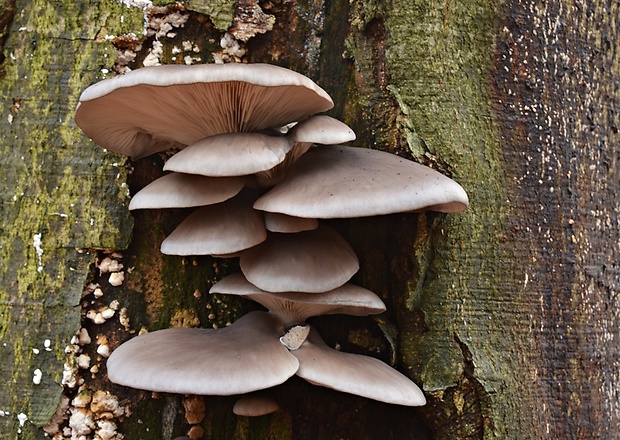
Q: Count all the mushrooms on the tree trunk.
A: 12